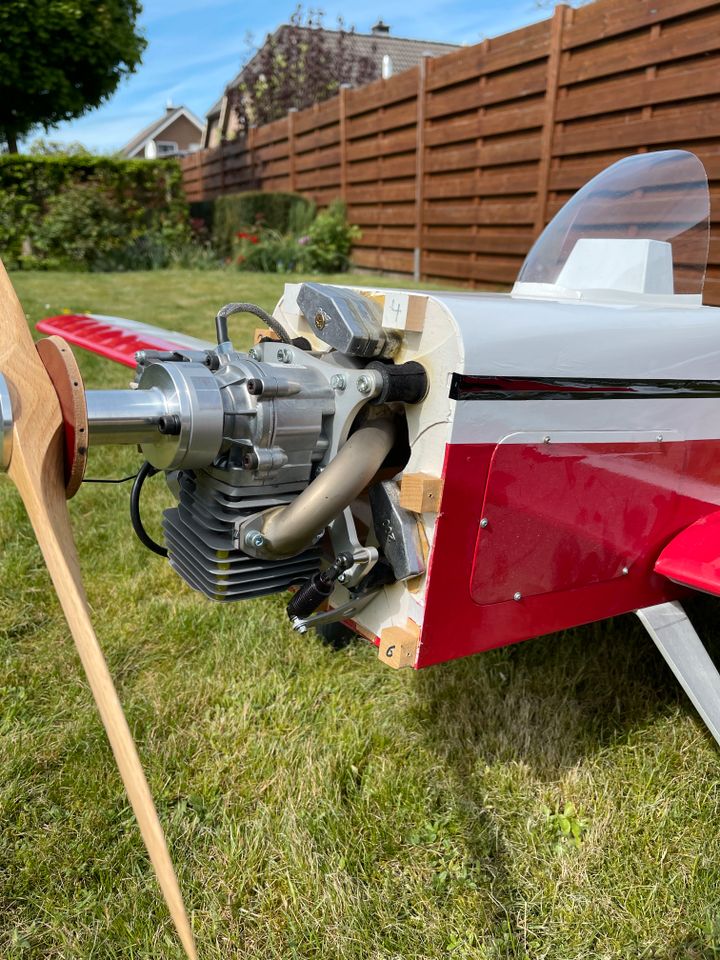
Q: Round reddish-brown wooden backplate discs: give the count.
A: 1